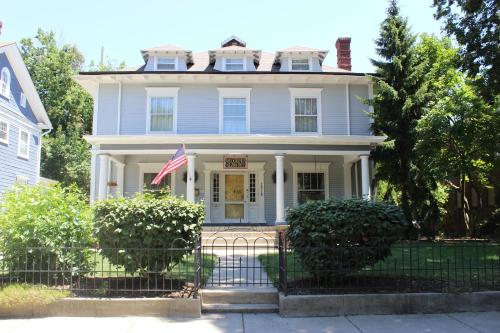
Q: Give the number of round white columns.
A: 4